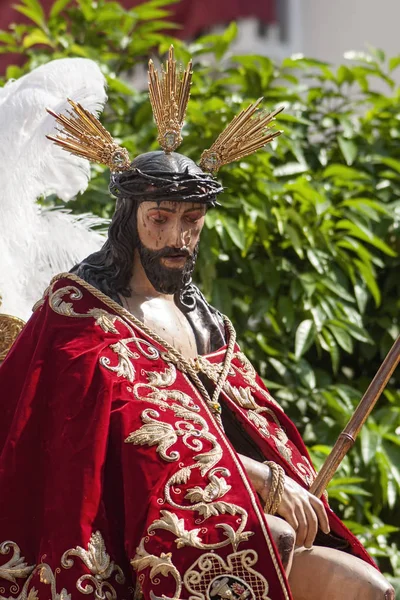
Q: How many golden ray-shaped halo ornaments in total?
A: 3